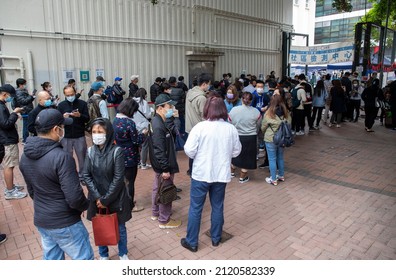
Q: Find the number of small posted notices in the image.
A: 3